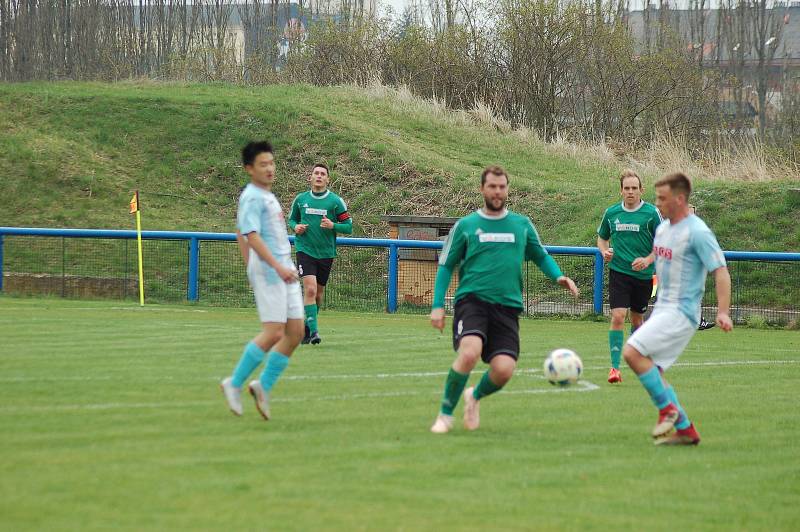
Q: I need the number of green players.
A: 3